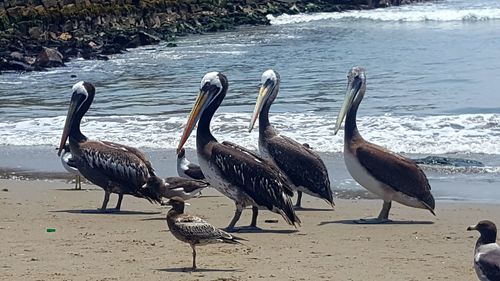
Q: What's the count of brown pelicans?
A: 4